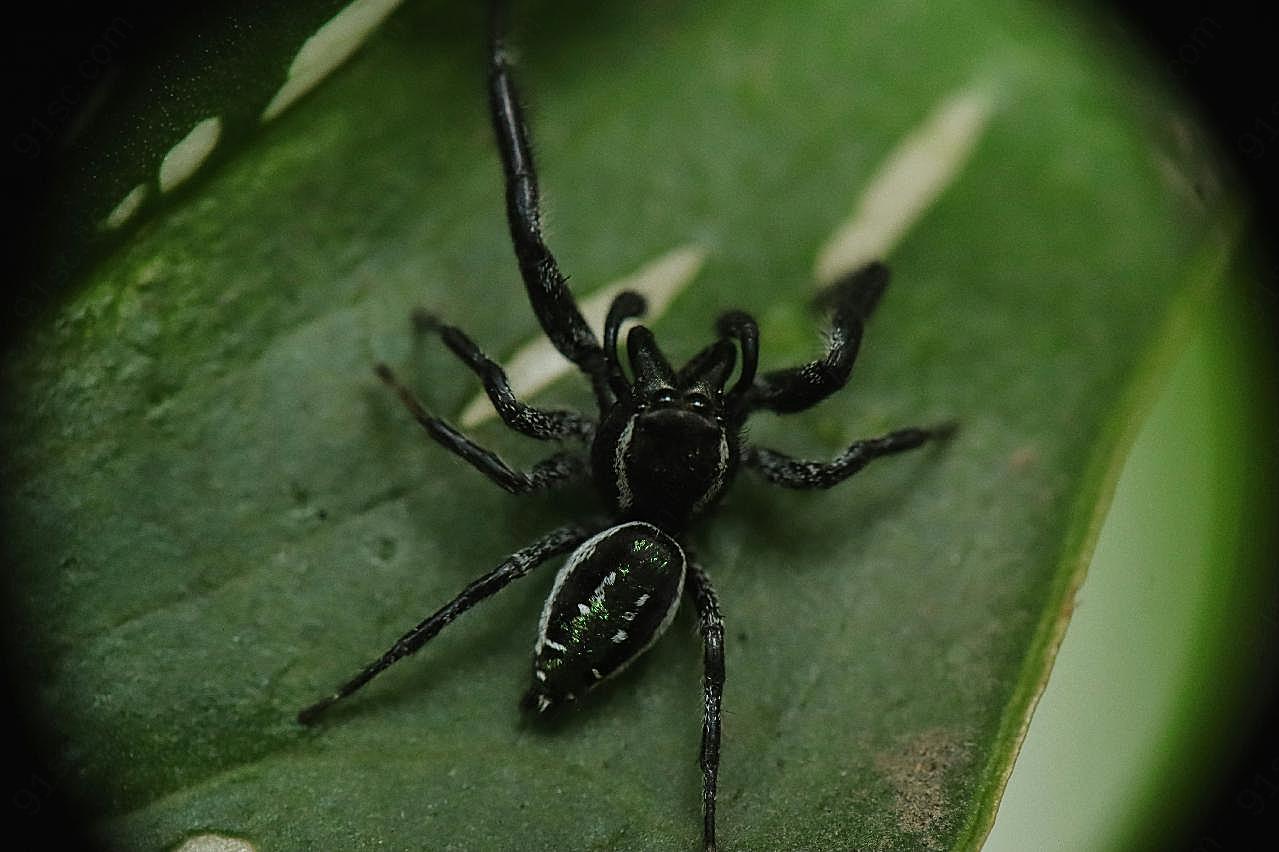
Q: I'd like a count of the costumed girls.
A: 0